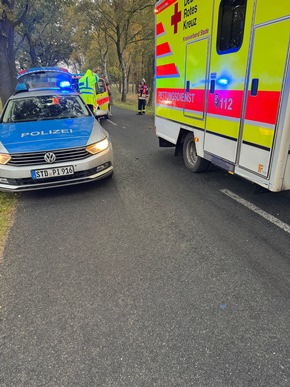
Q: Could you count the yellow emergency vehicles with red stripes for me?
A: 2